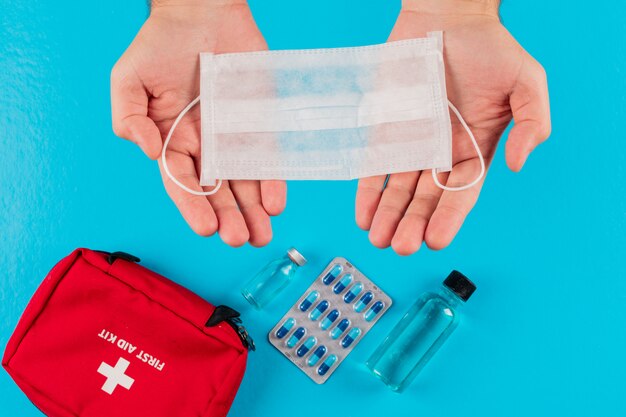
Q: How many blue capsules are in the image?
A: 15